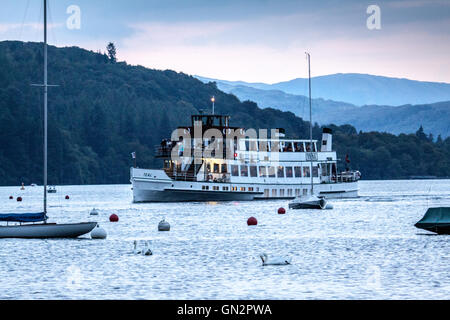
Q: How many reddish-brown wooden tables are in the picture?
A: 0